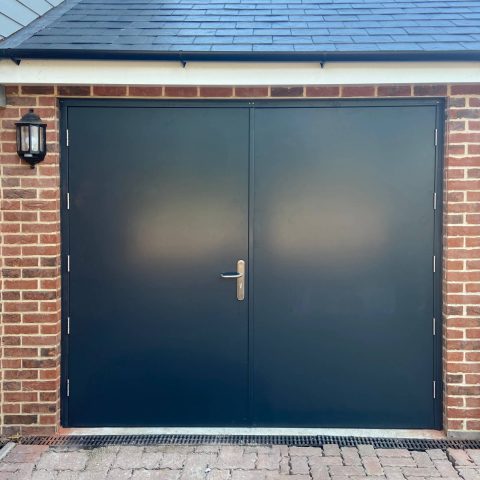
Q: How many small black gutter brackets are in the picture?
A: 3